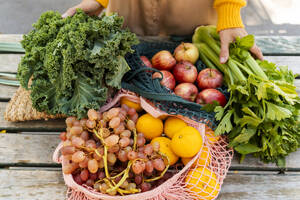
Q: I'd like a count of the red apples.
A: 8